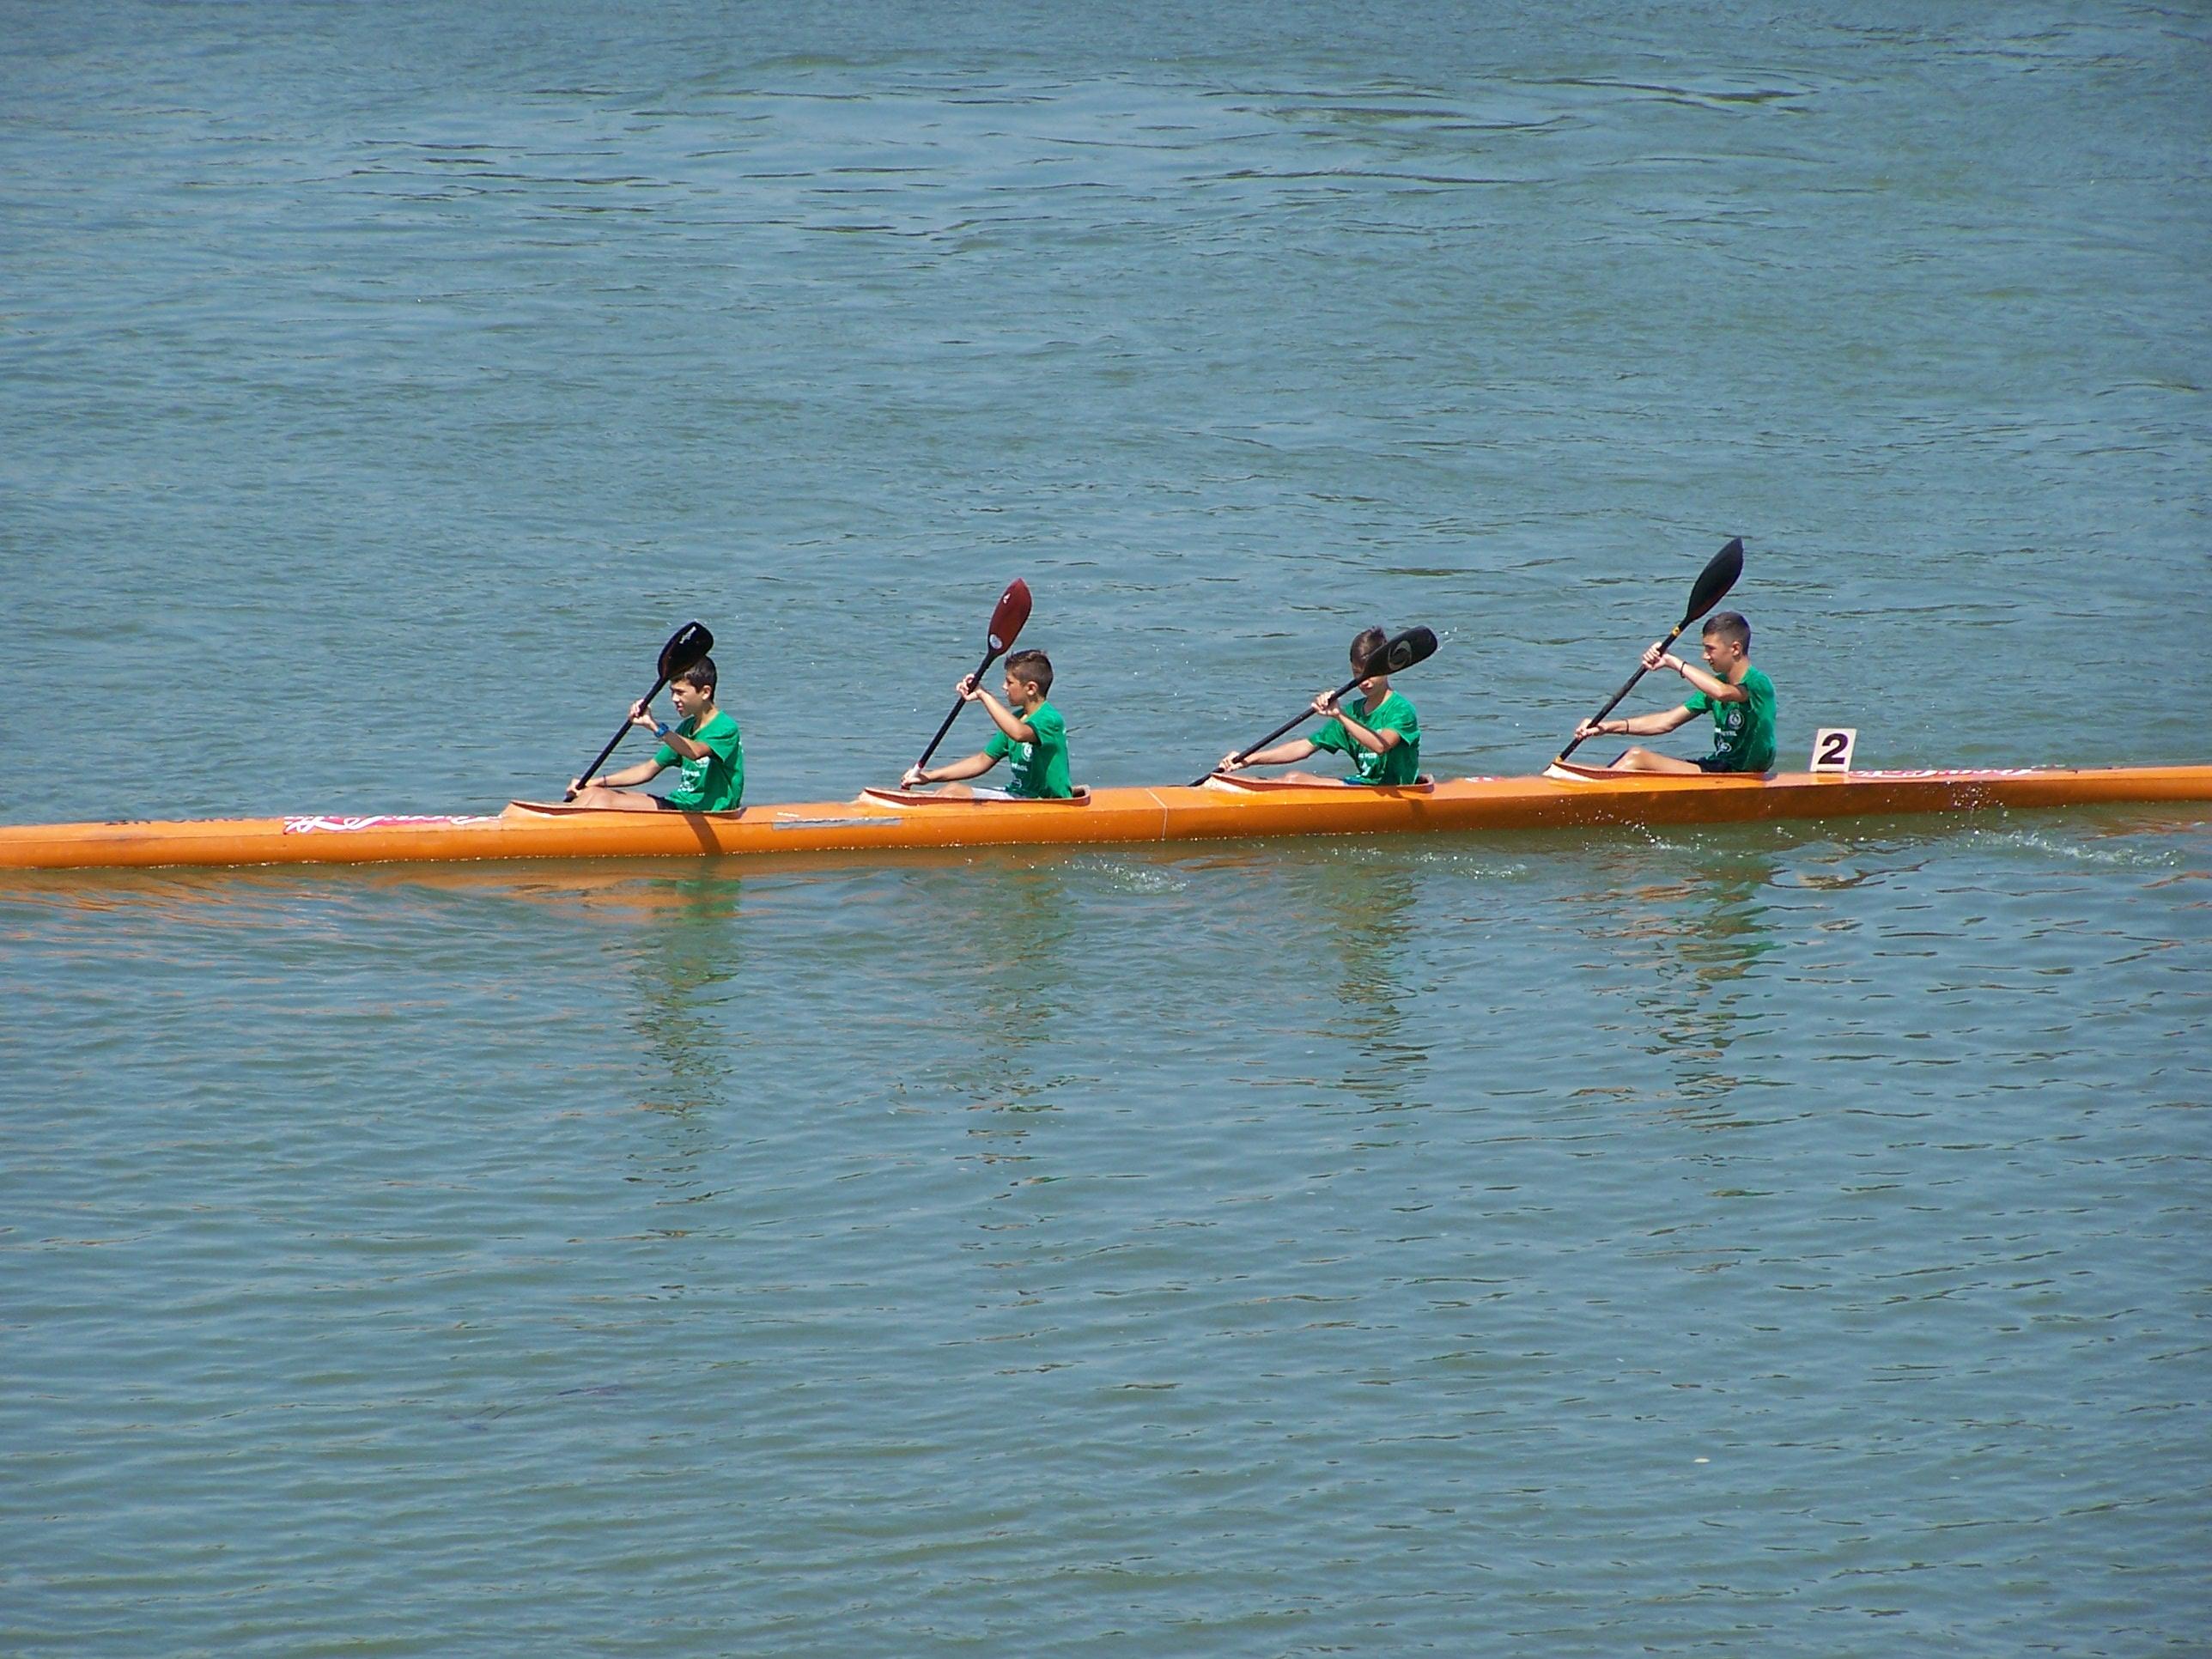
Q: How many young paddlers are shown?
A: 4